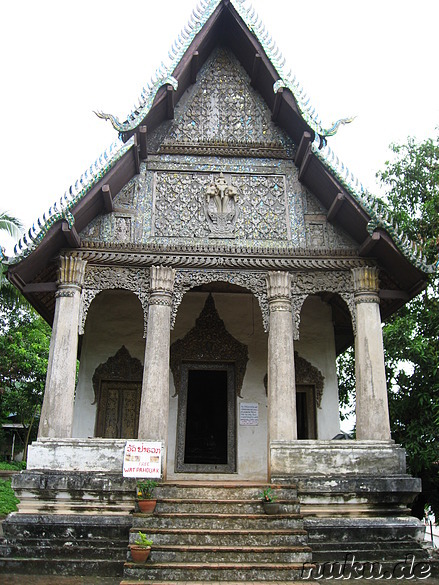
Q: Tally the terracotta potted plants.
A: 2